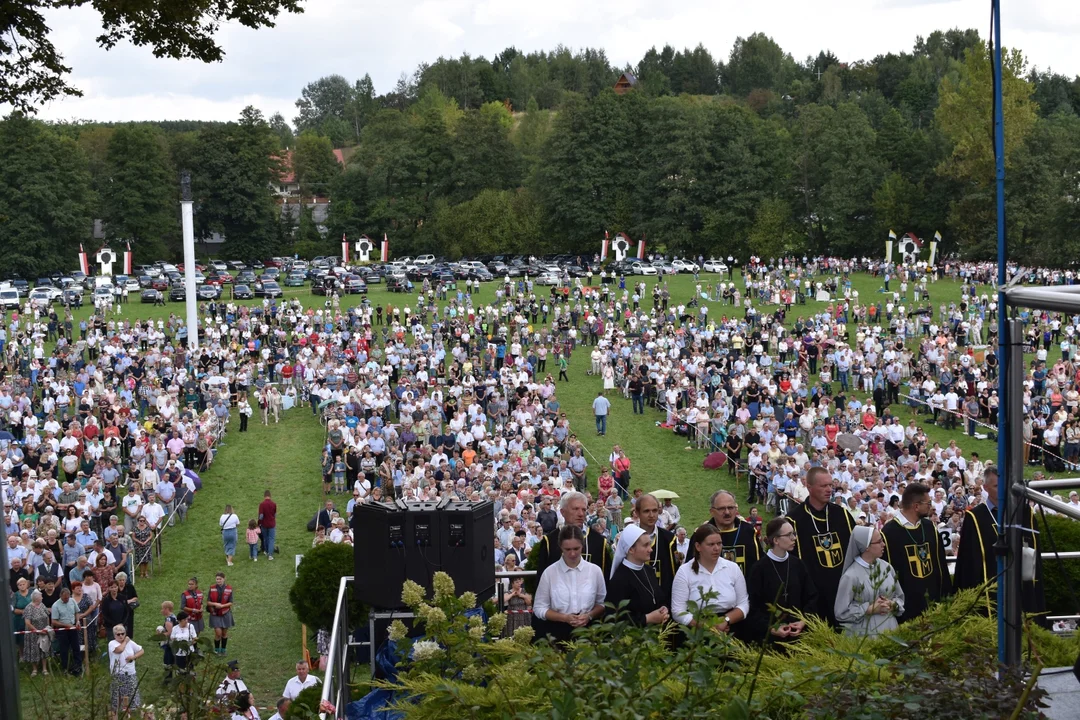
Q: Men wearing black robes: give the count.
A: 6